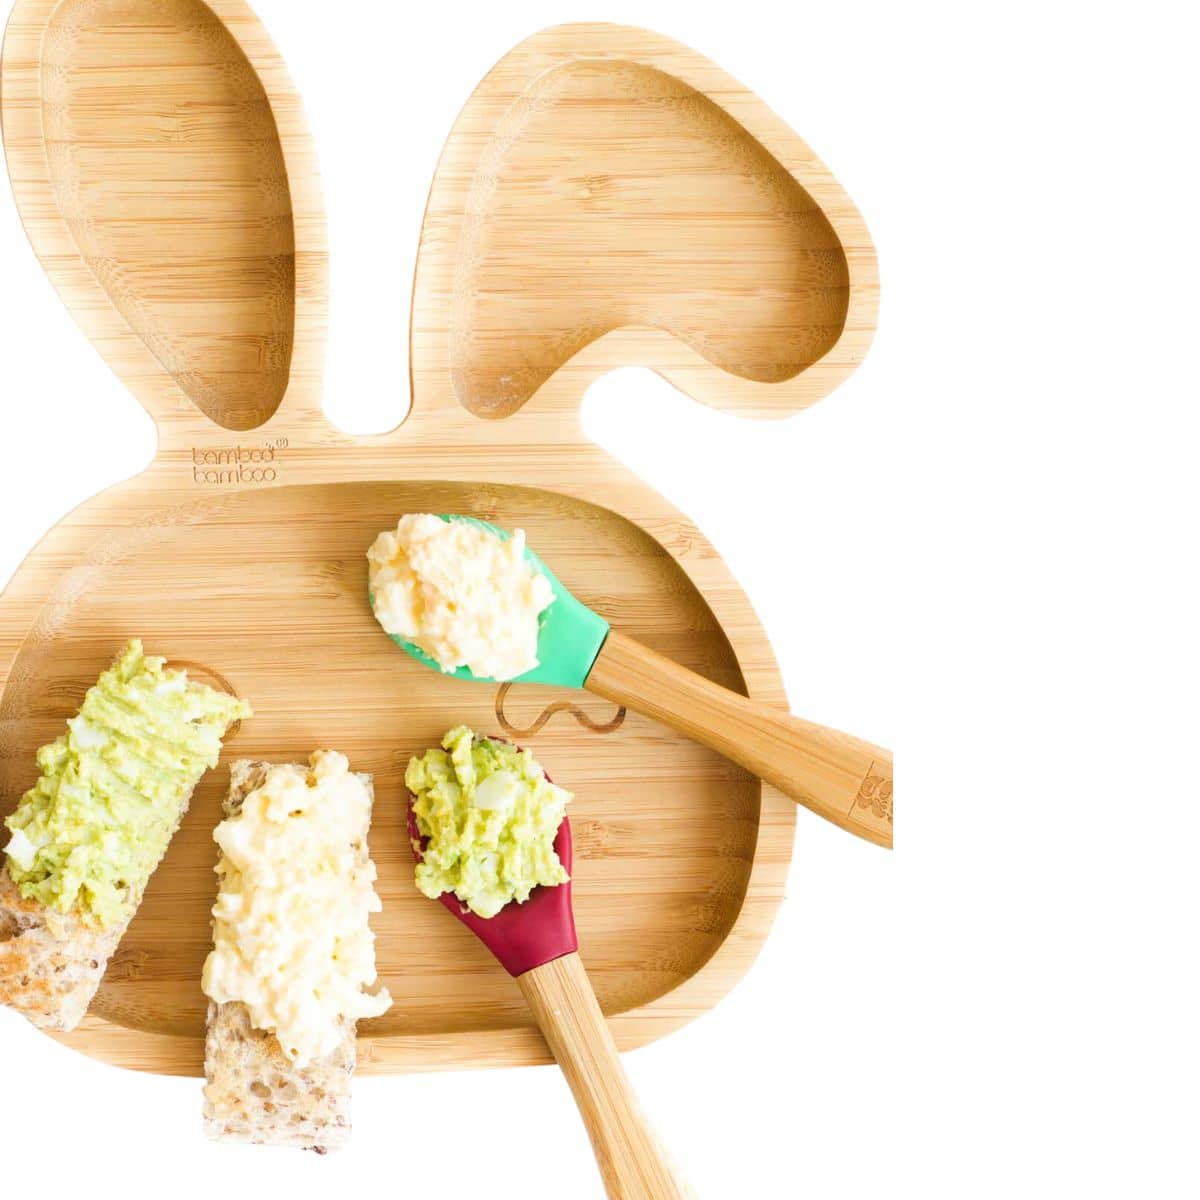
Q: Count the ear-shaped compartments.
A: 2